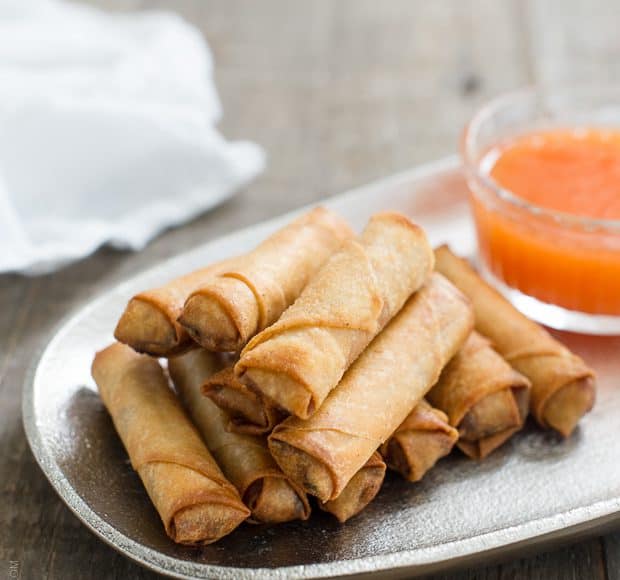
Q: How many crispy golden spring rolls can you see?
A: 11